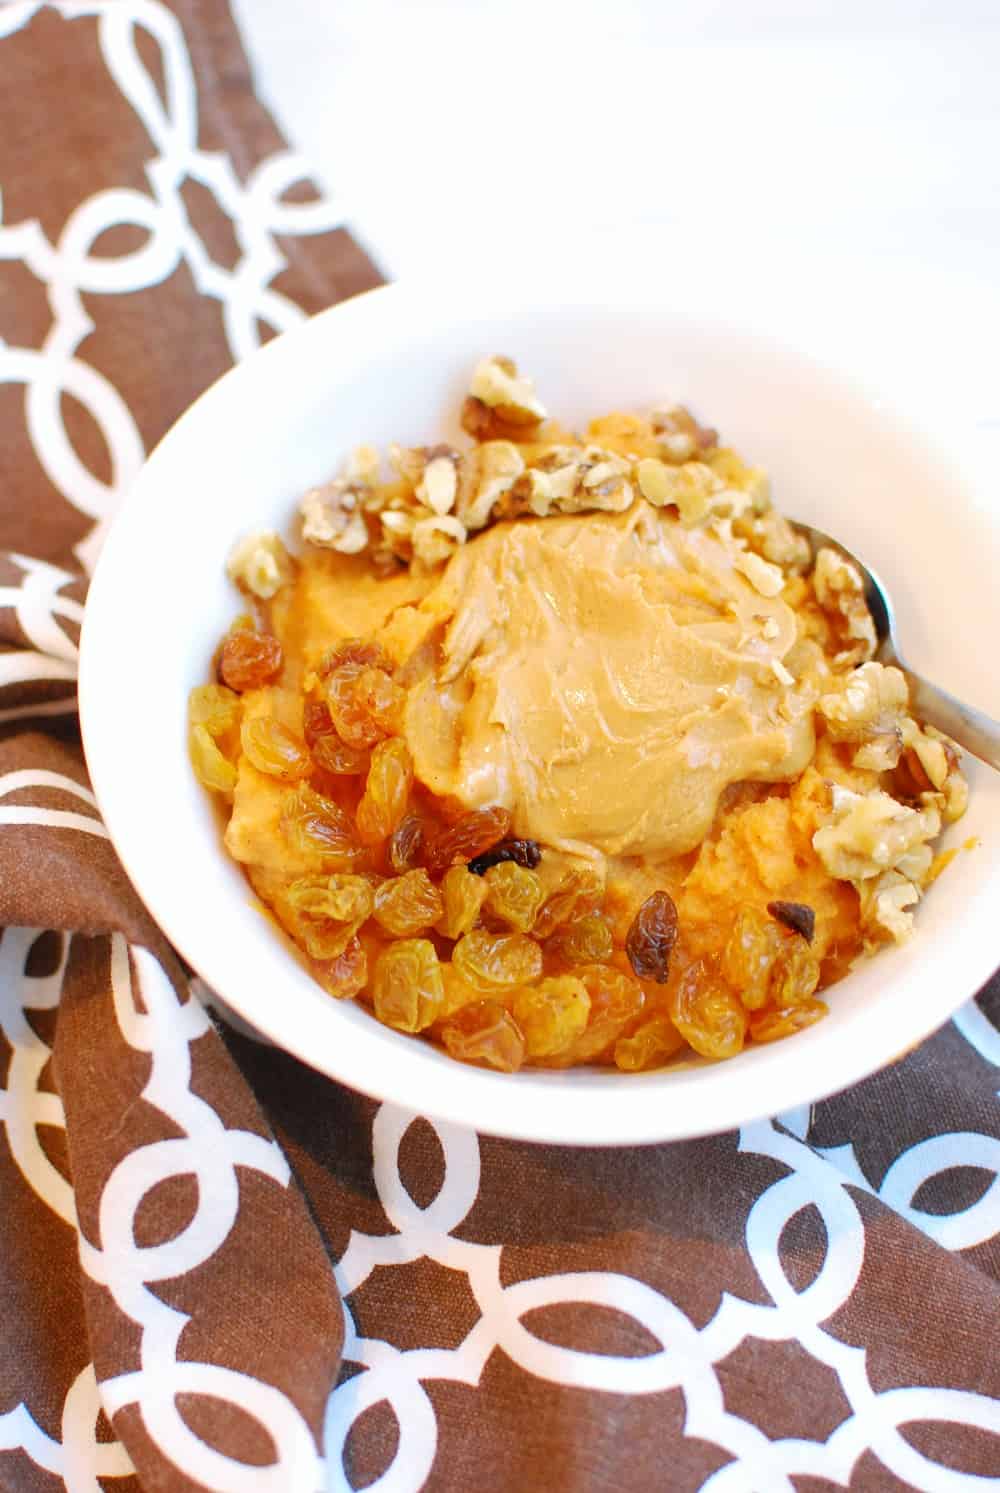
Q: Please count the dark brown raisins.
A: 3